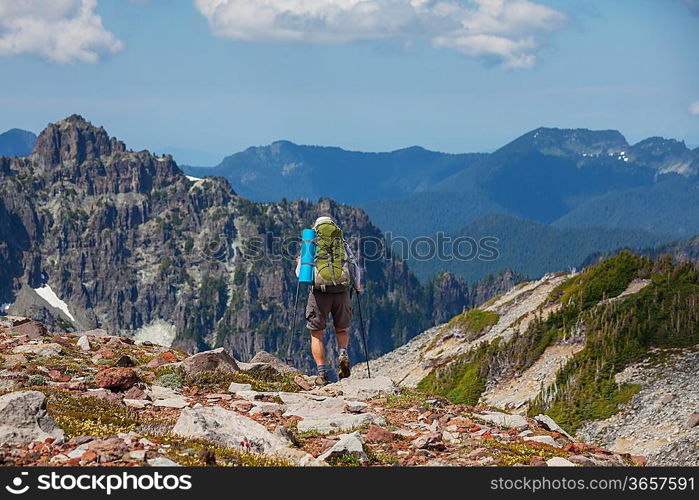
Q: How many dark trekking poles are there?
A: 2